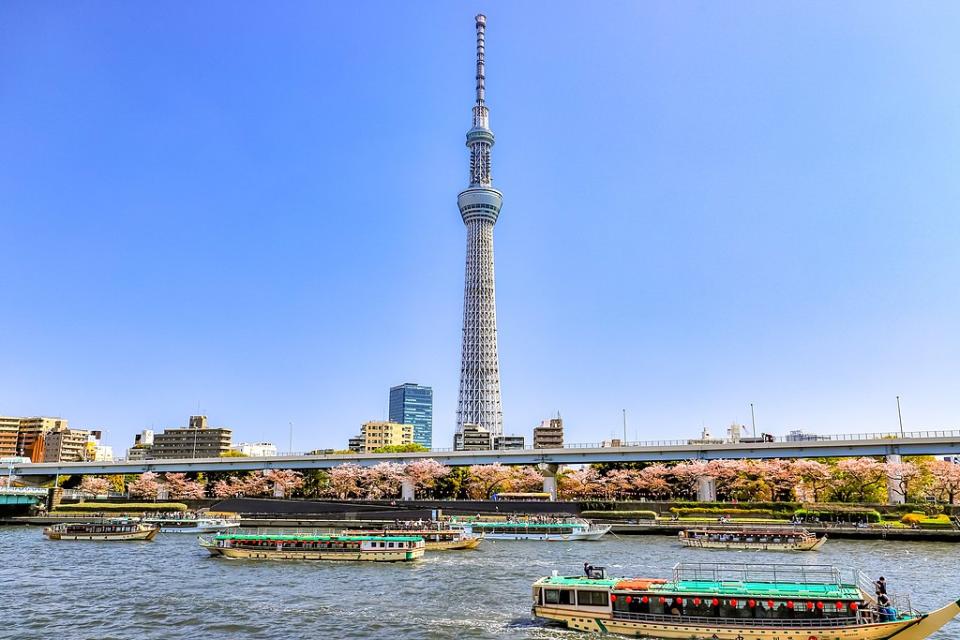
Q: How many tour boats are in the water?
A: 7